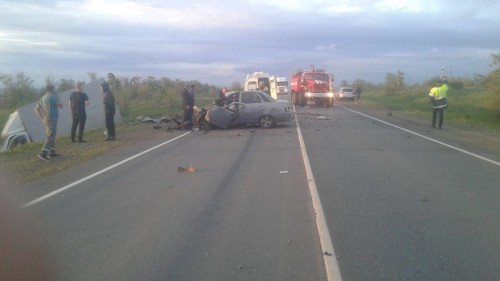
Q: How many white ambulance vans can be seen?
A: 1